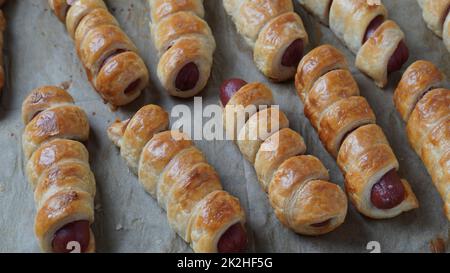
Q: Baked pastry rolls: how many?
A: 11